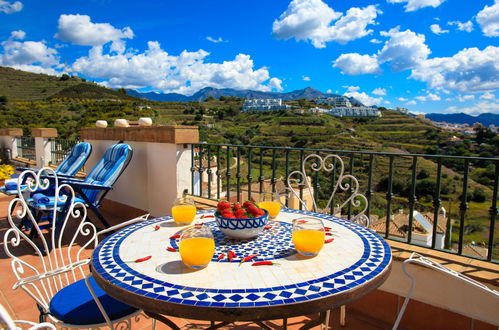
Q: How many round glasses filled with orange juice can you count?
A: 4